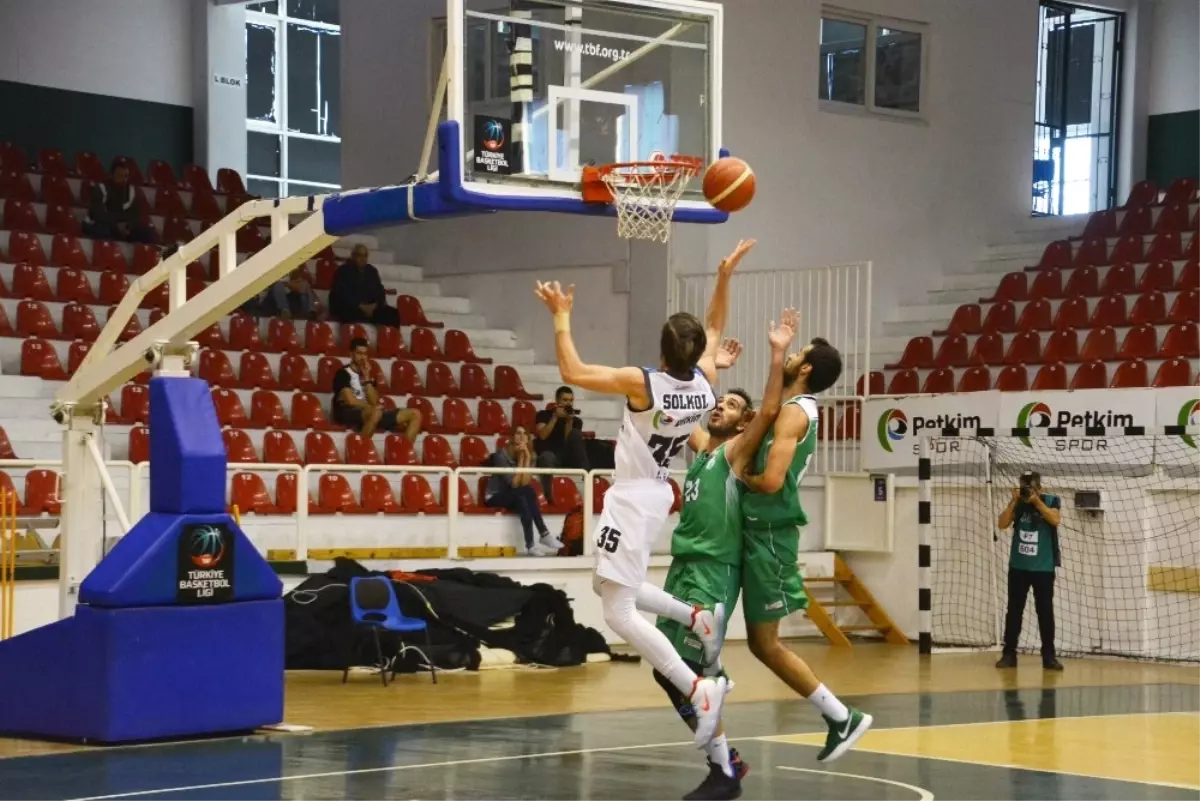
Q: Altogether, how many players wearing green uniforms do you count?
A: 2